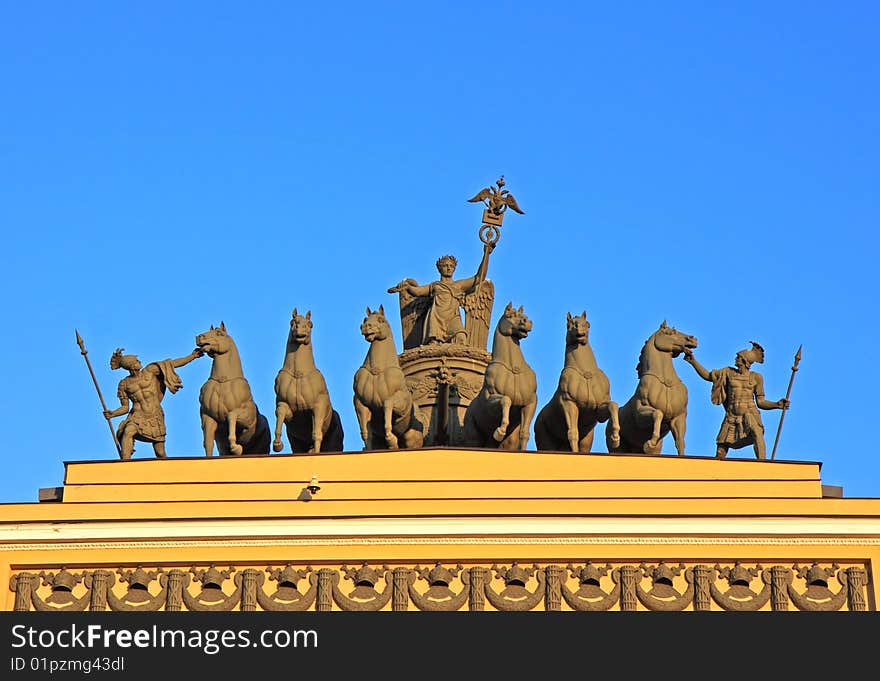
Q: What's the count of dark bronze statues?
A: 9